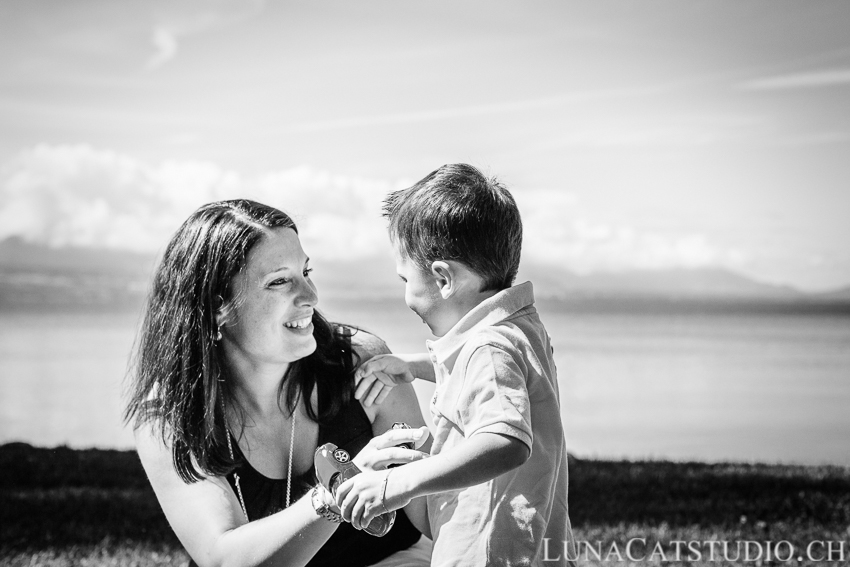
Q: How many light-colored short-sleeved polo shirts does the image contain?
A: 1